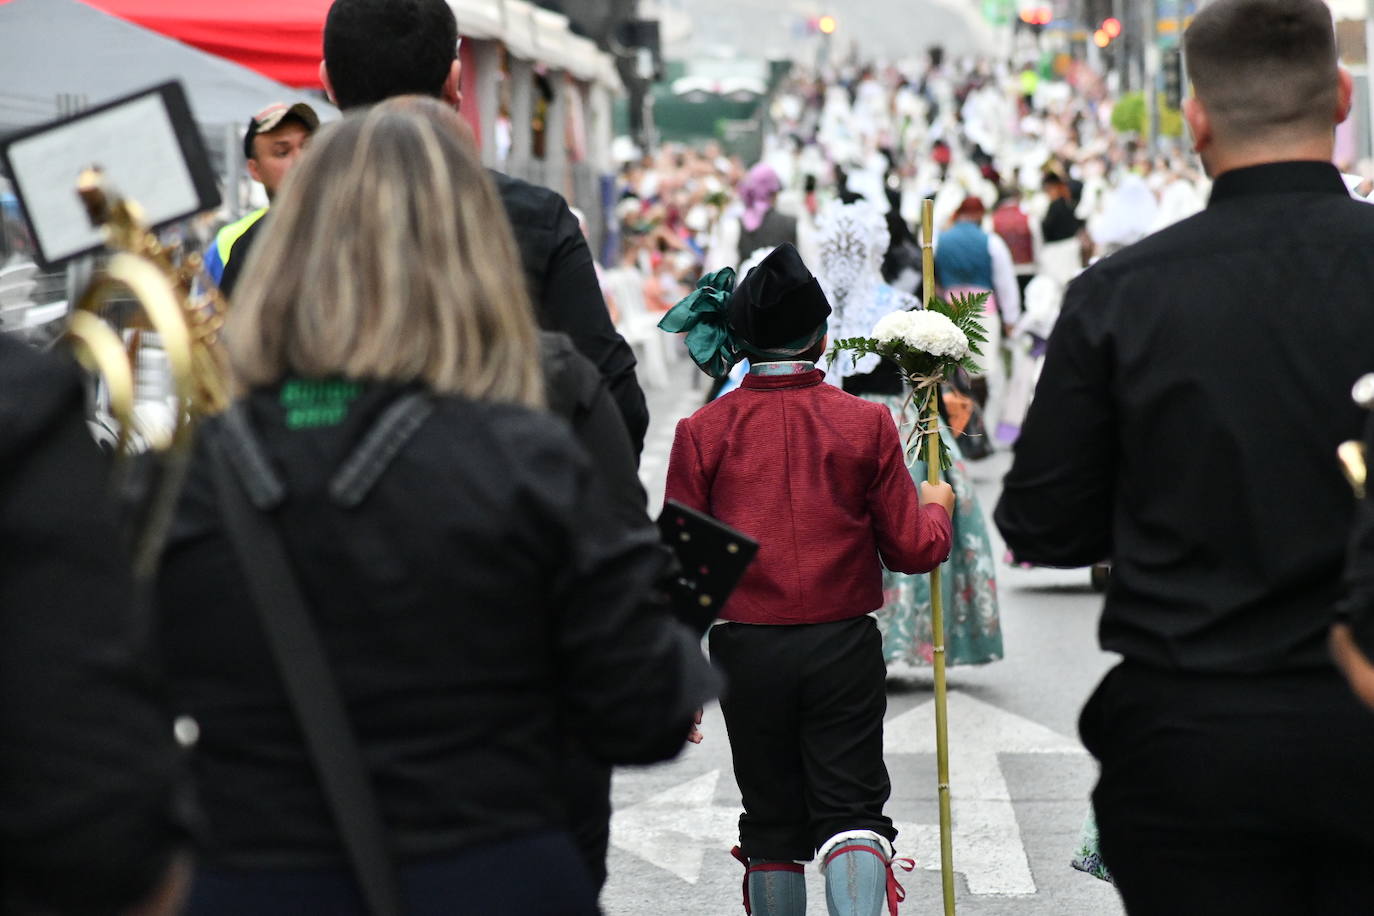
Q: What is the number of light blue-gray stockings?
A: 2